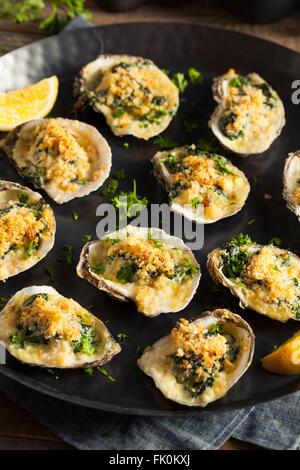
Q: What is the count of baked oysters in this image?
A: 10